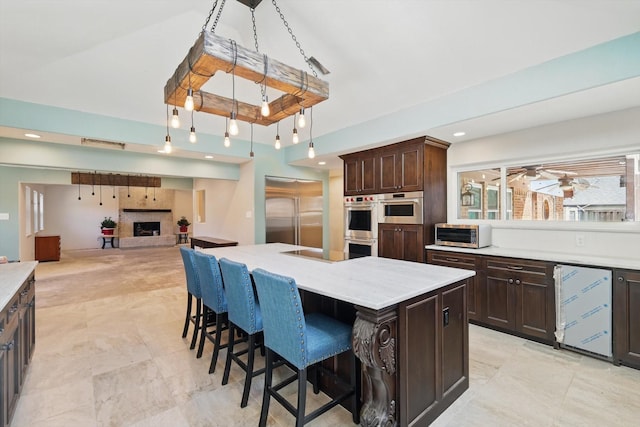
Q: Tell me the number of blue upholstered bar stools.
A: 4